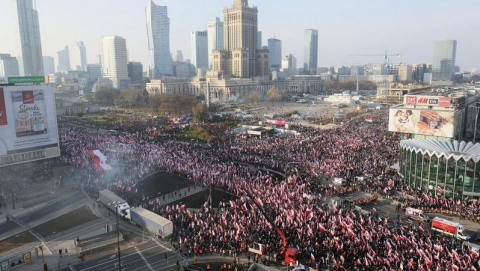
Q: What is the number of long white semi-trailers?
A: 2